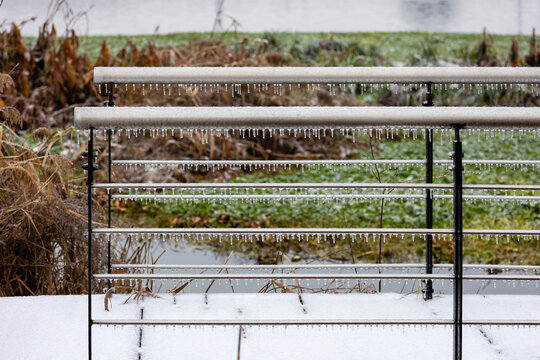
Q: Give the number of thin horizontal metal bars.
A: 7